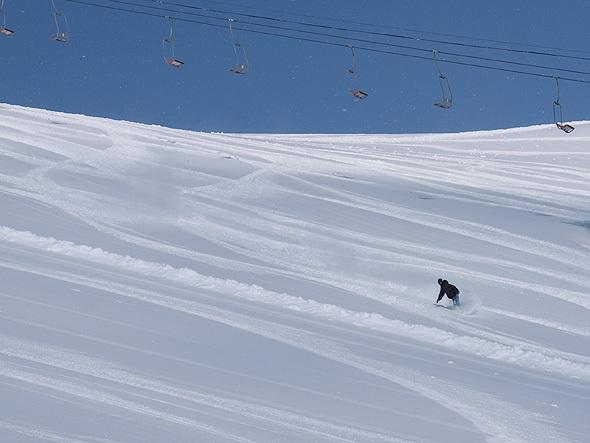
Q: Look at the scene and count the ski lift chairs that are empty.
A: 7